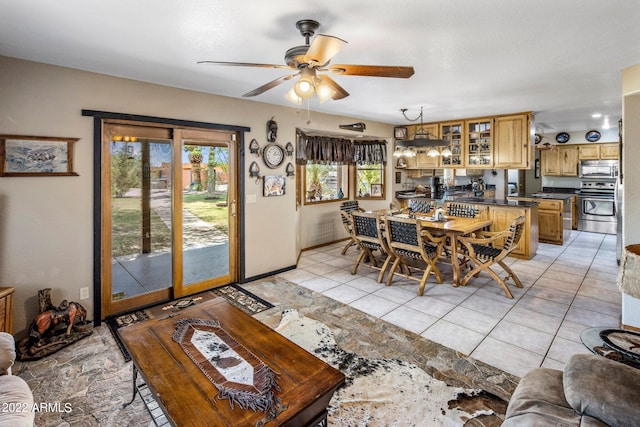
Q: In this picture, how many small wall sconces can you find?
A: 4